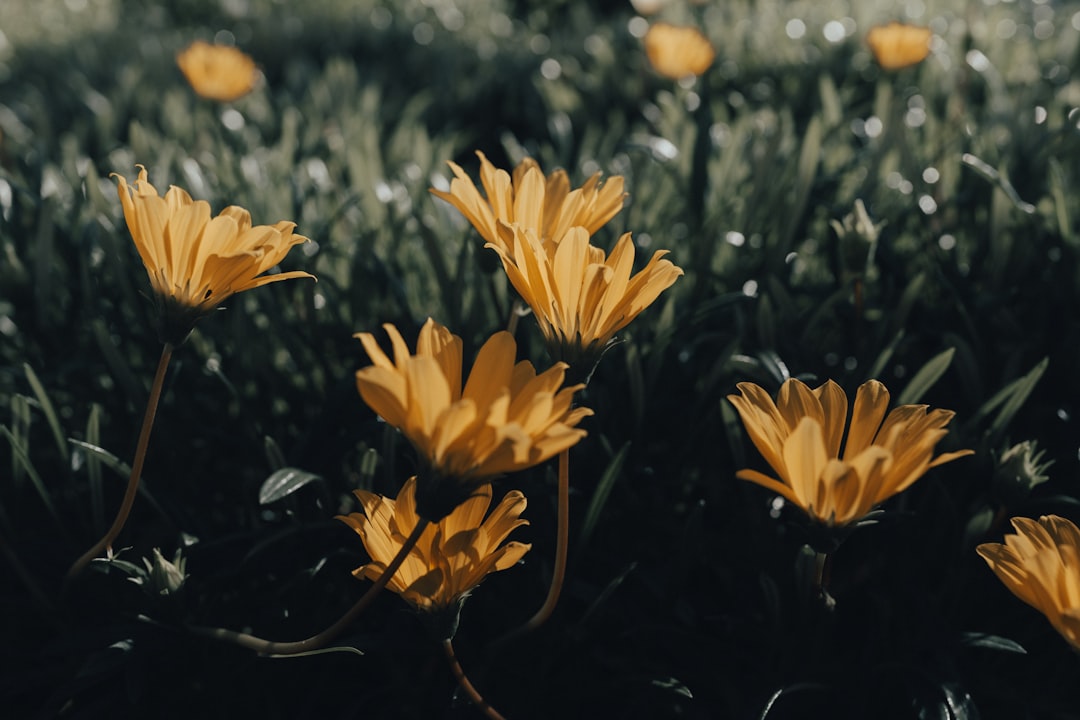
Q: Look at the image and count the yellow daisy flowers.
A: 10